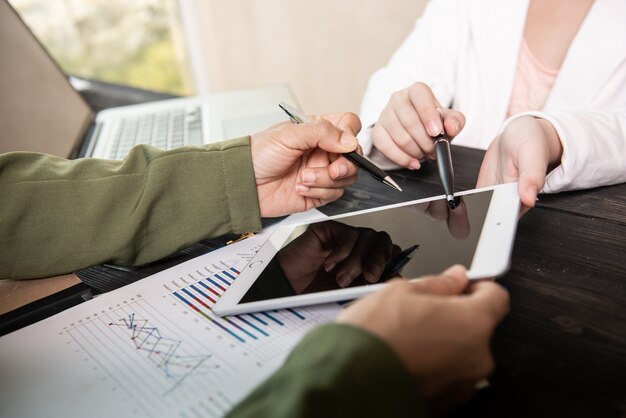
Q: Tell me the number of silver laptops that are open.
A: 1